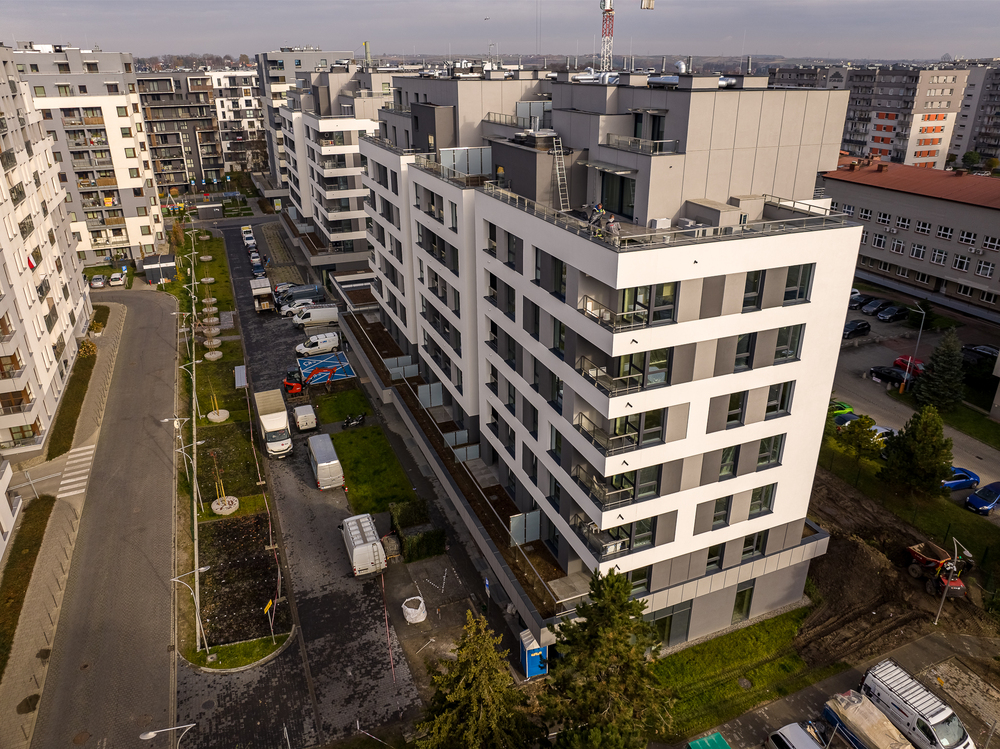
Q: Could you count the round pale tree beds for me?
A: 11